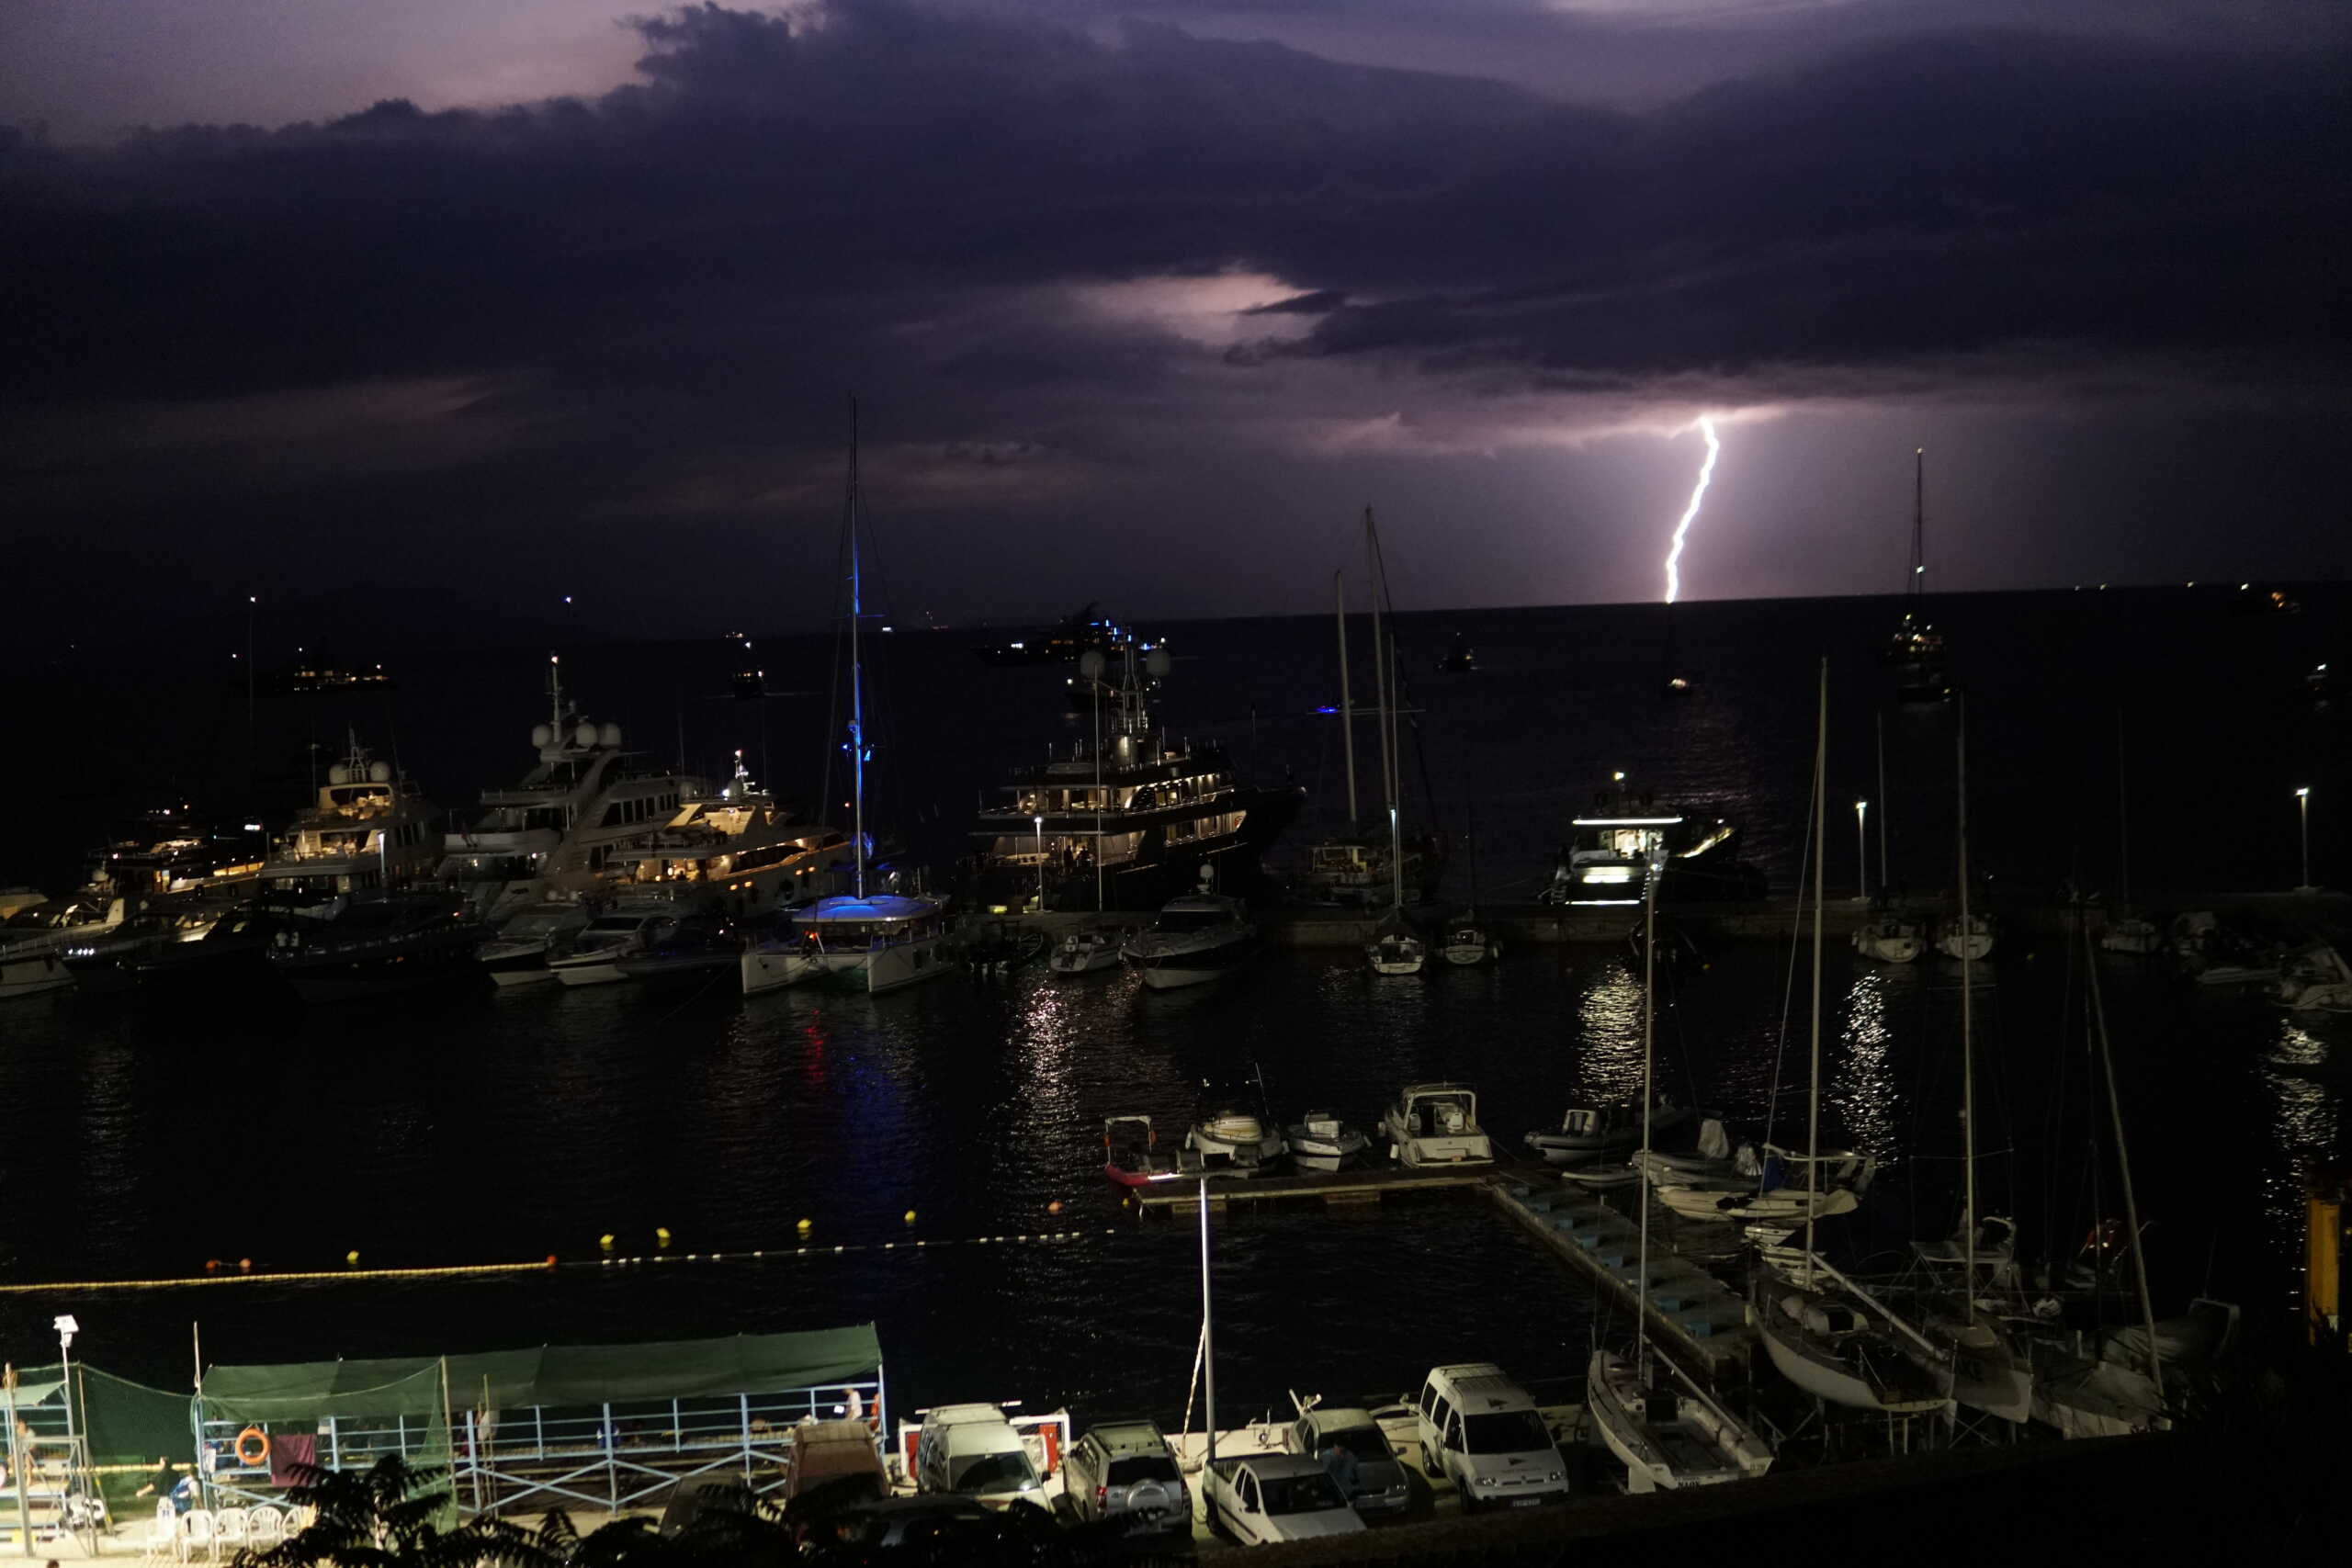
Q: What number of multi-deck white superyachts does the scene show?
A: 3